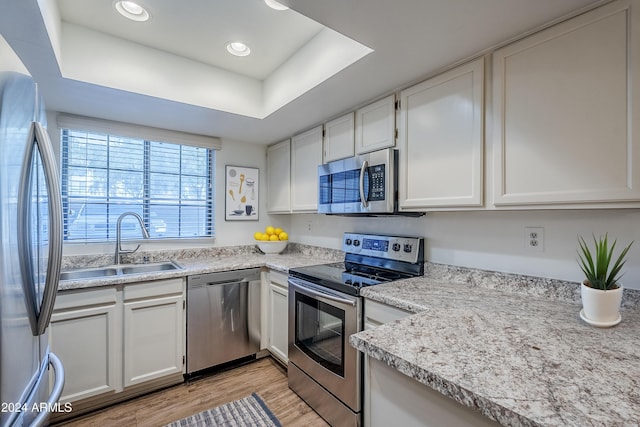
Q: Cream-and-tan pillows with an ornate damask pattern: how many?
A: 0